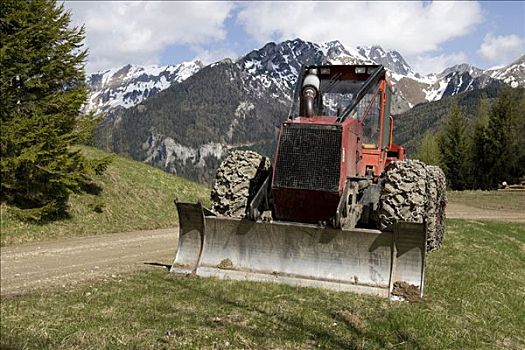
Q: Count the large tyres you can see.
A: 3